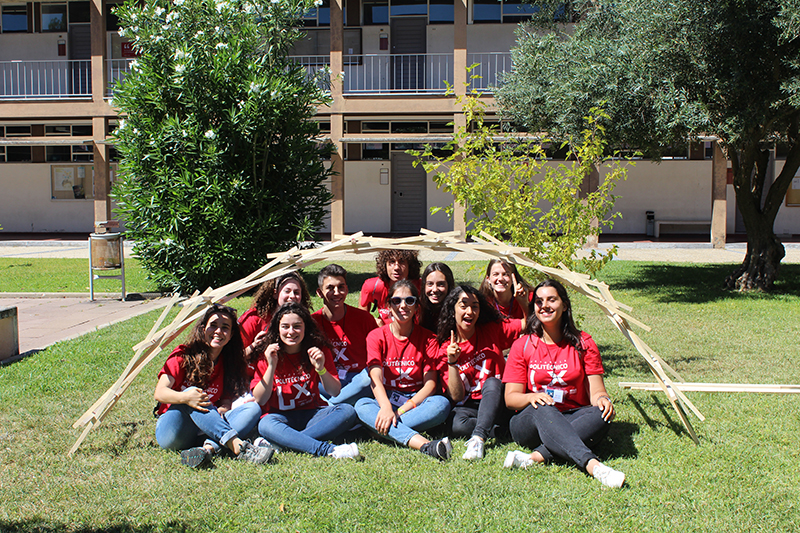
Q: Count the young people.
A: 10